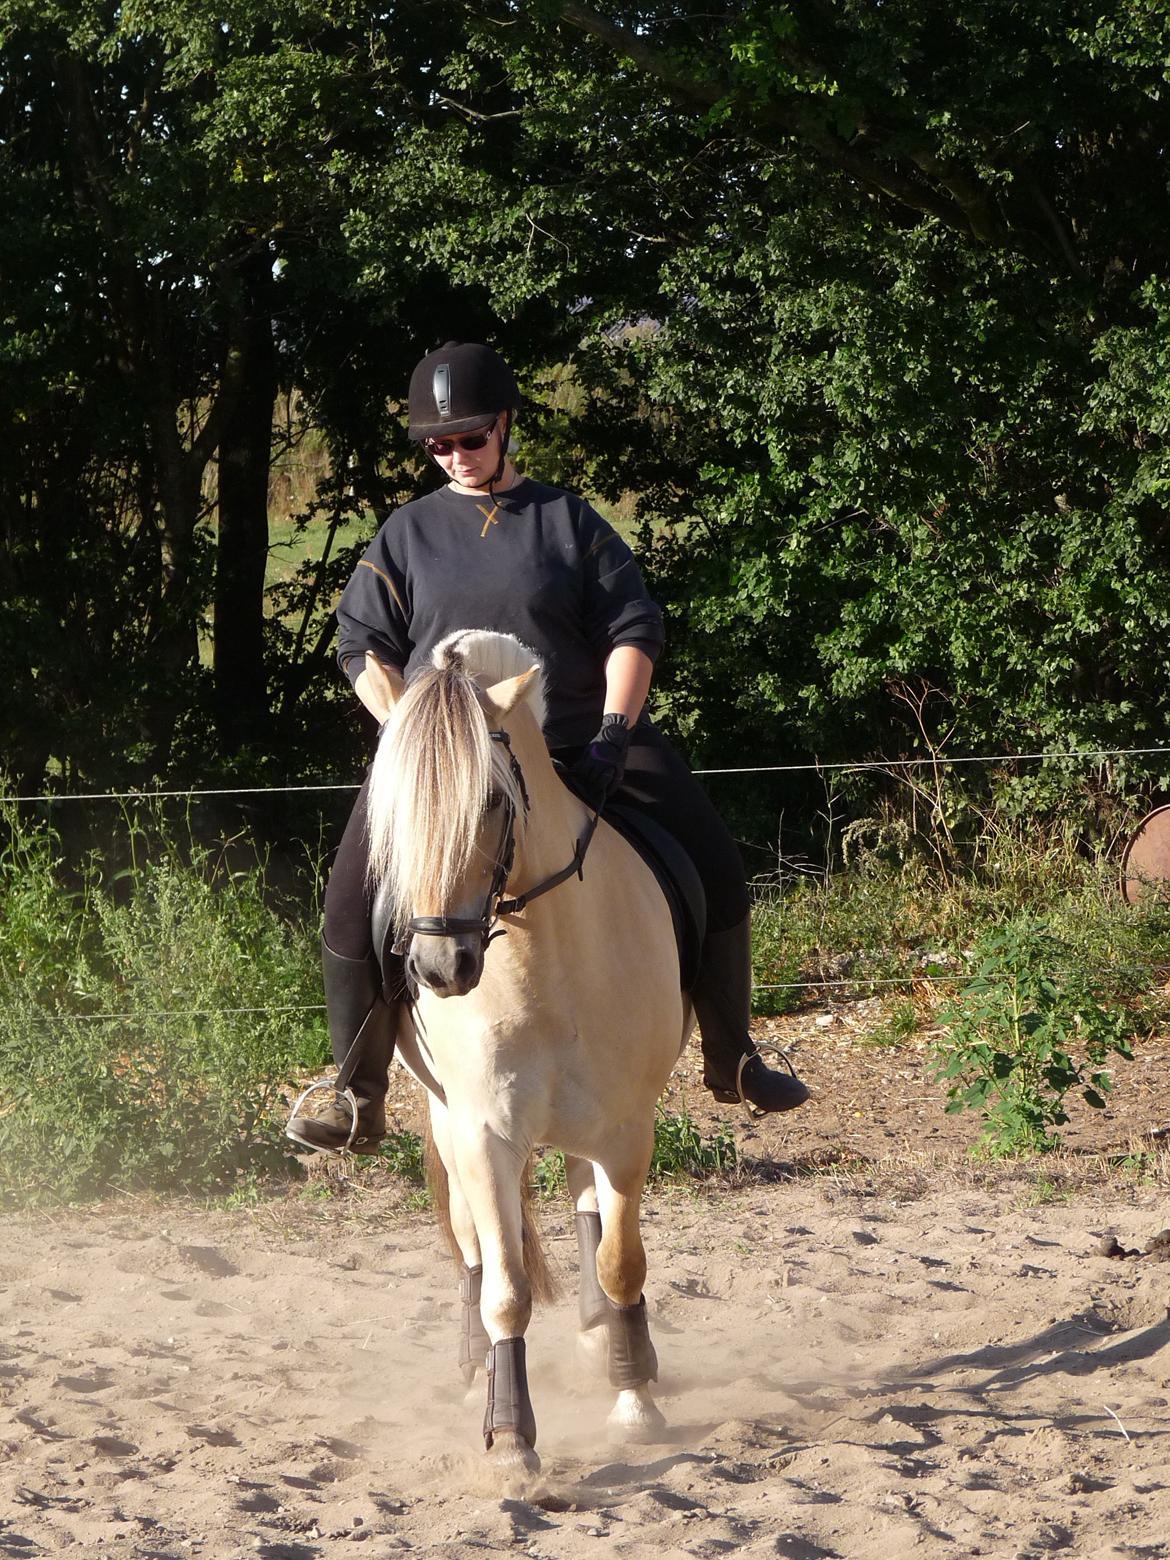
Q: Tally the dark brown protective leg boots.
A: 4